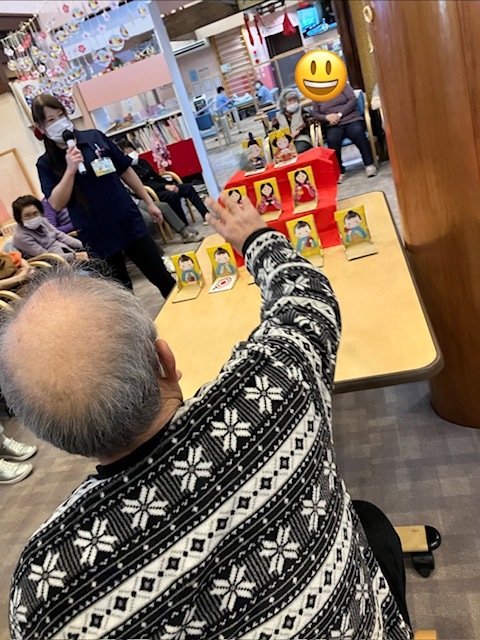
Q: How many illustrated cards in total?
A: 9